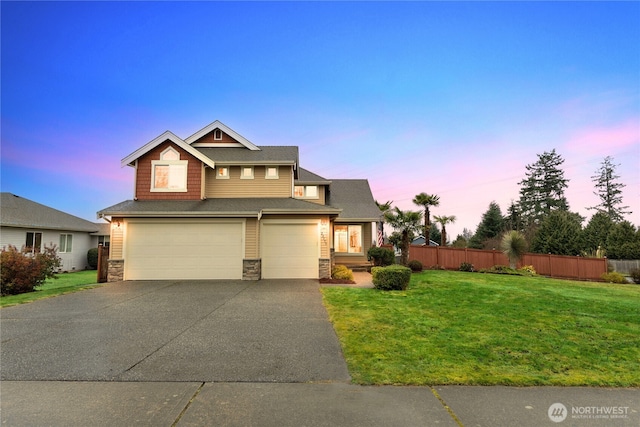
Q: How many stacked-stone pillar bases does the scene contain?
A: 3